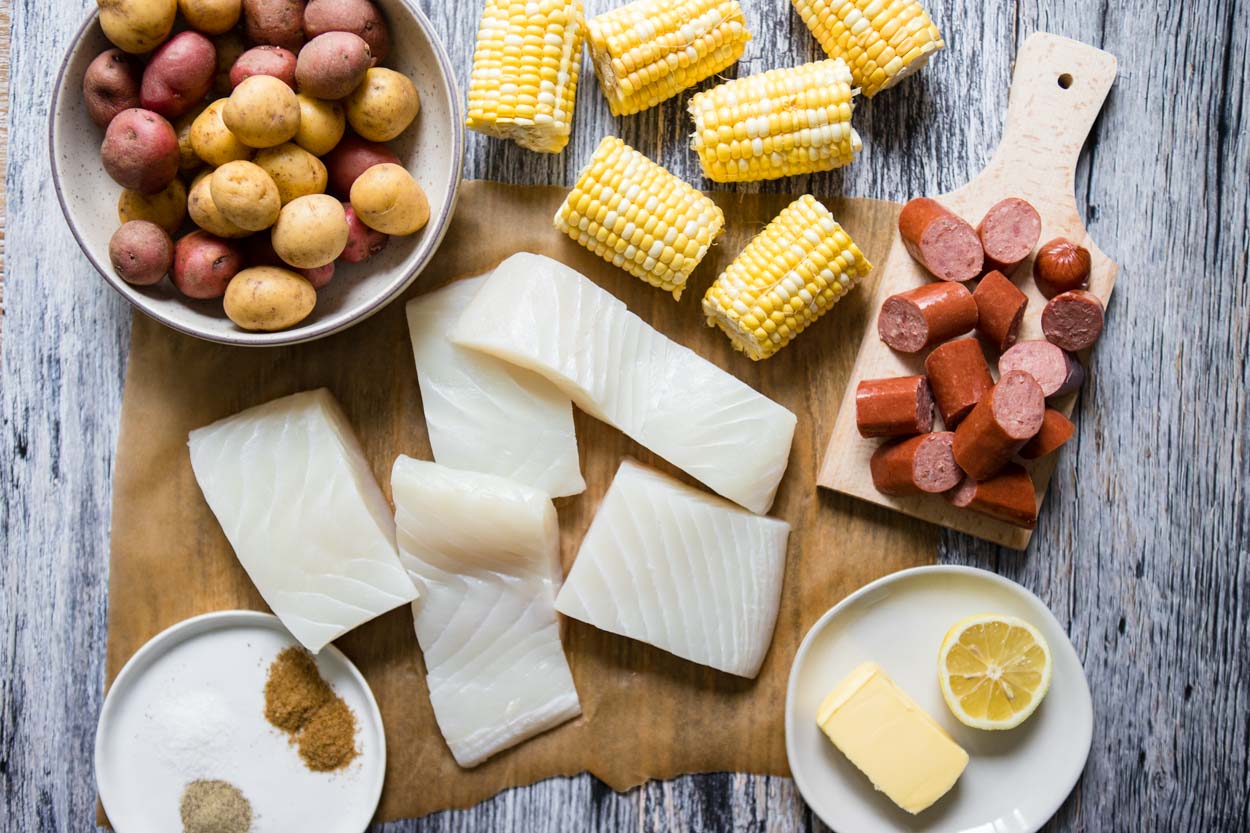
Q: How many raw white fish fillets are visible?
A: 5